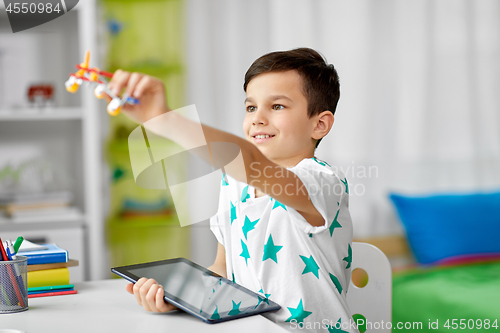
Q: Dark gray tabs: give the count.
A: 1